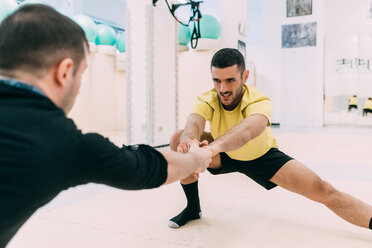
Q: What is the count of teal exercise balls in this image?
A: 6